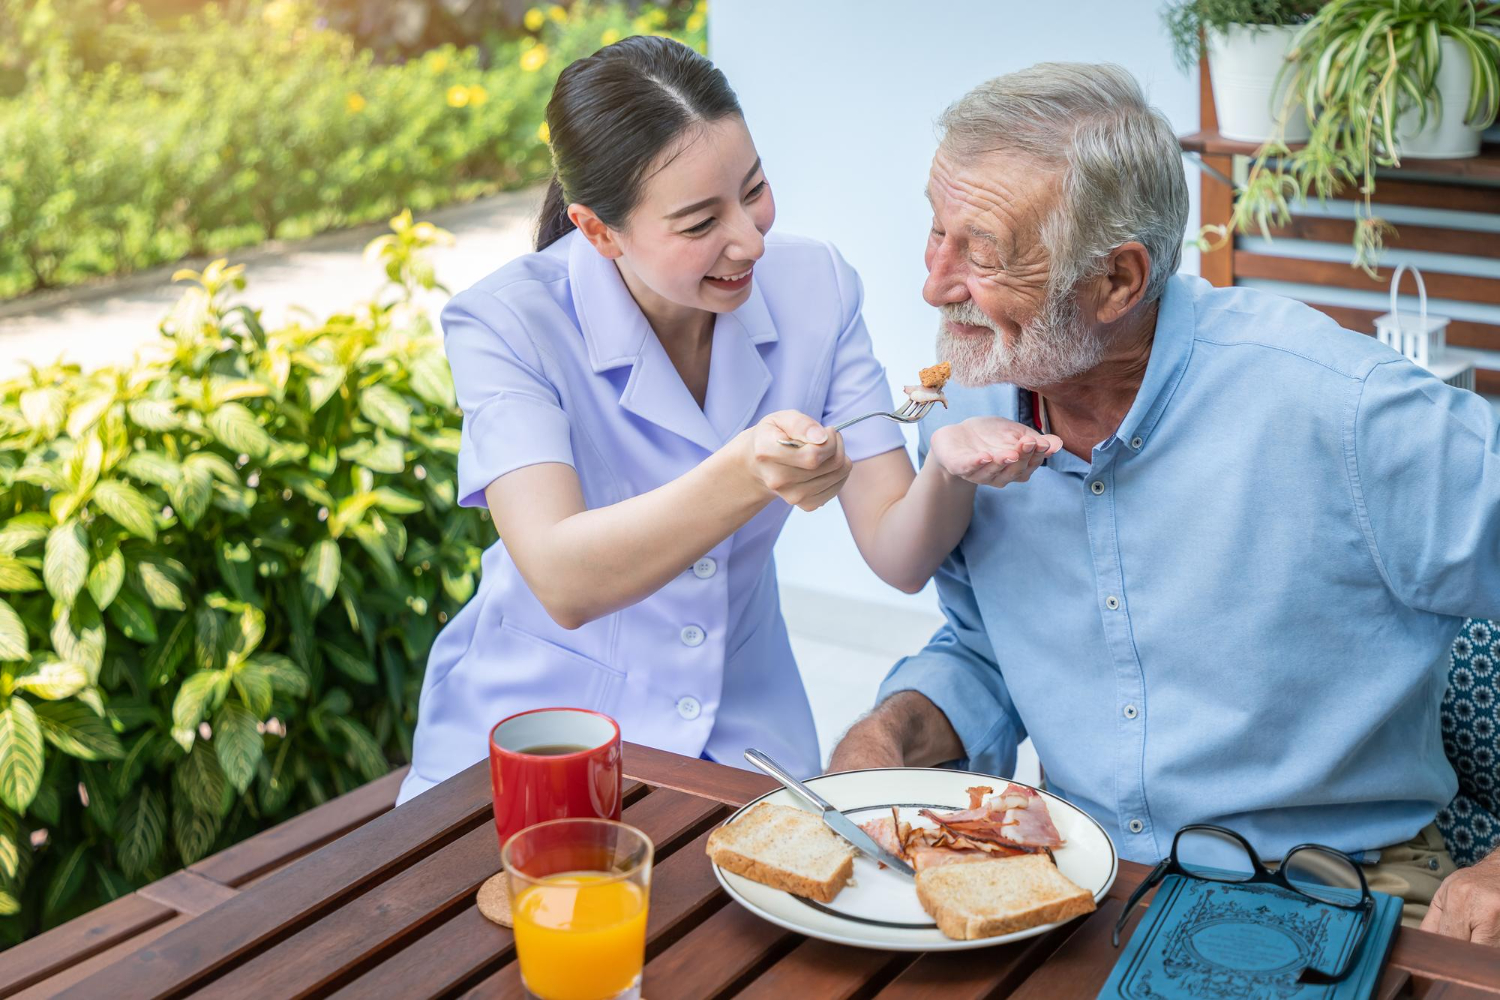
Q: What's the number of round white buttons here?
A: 8